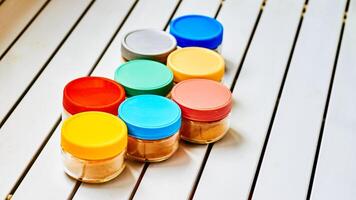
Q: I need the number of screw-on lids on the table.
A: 8